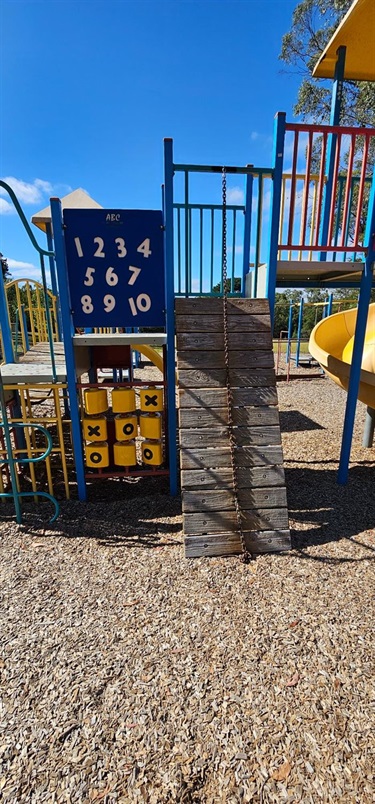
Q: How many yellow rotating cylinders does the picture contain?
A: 9